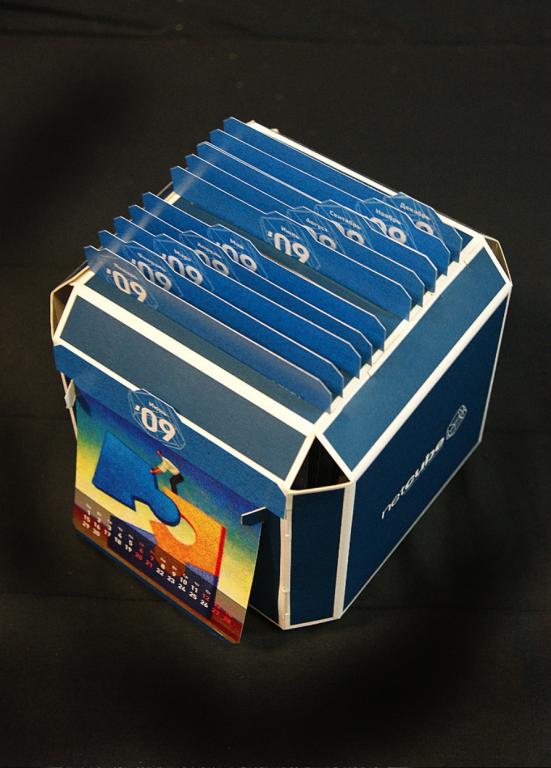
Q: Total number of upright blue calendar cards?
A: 10